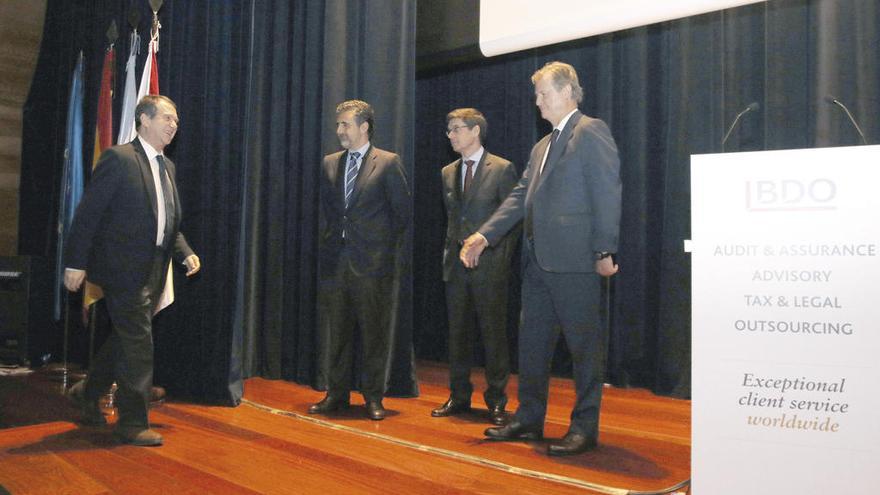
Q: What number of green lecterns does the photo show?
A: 0